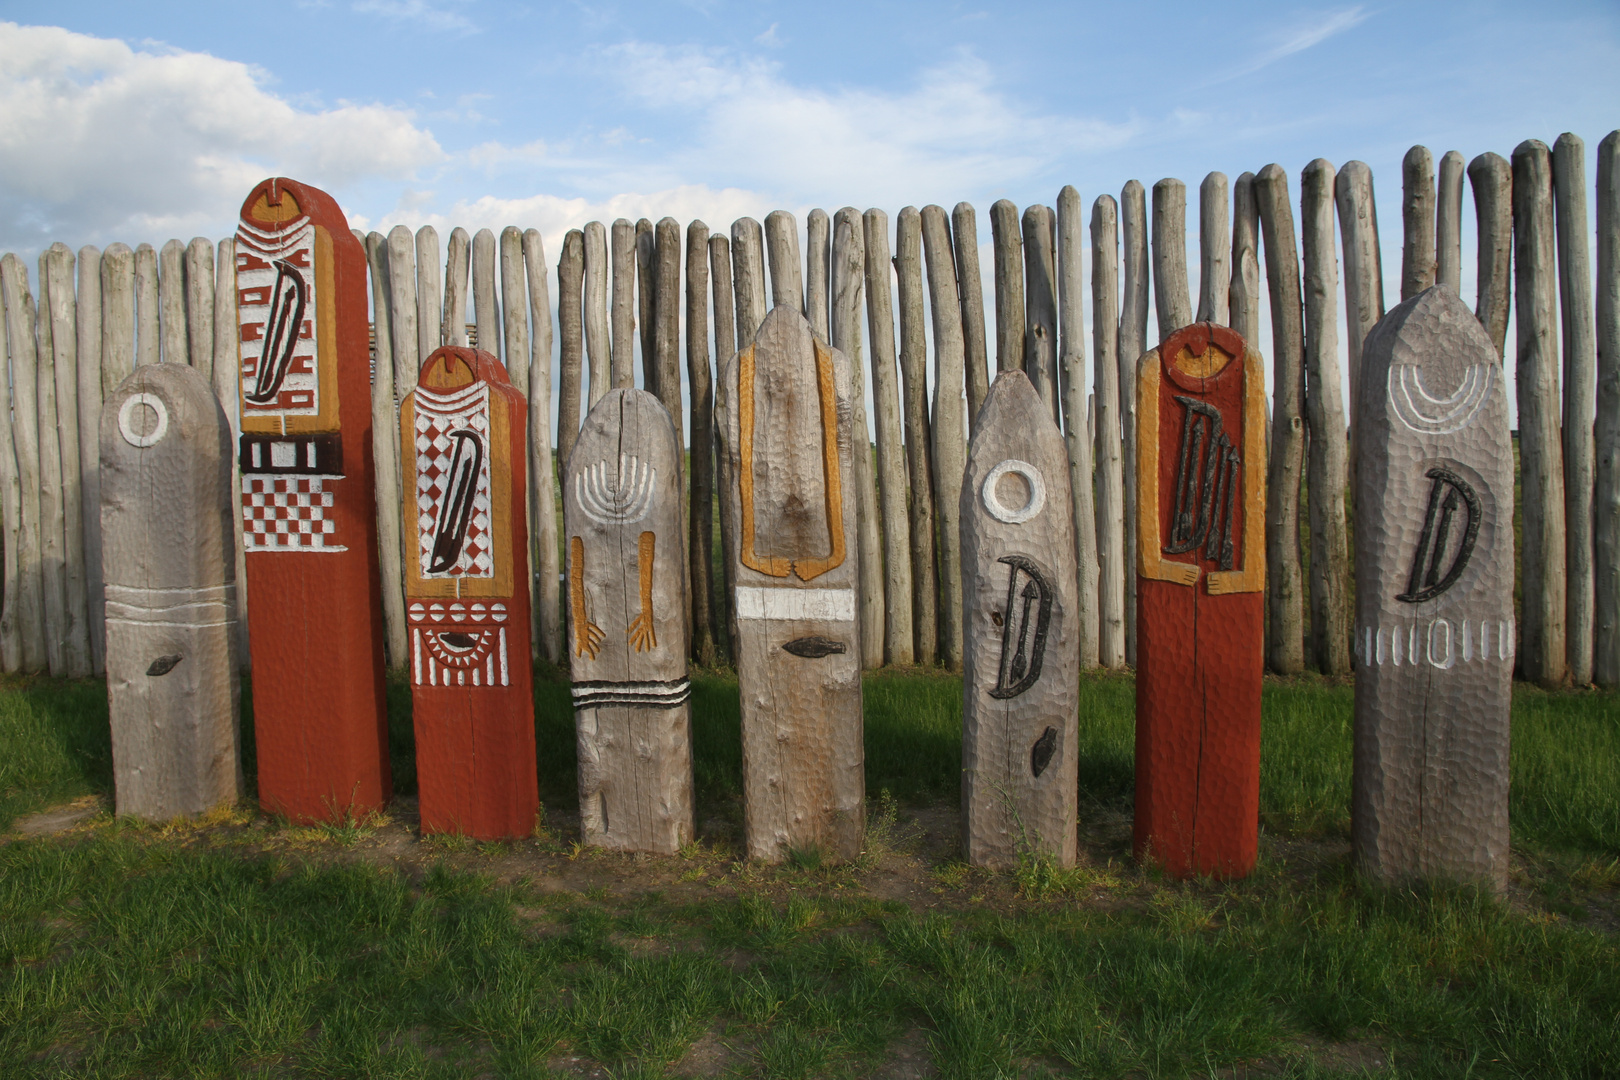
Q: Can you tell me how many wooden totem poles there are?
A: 8